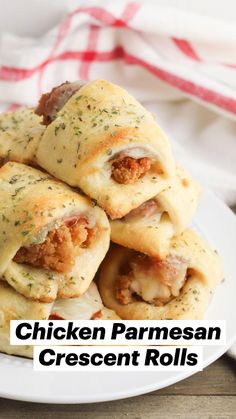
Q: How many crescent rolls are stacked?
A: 6